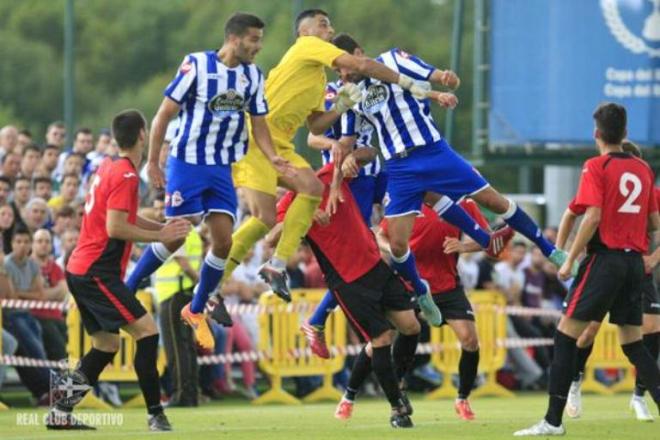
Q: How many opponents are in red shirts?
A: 5